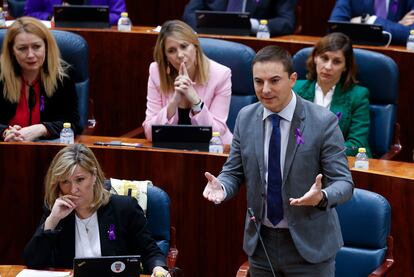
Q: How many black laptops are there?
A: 5